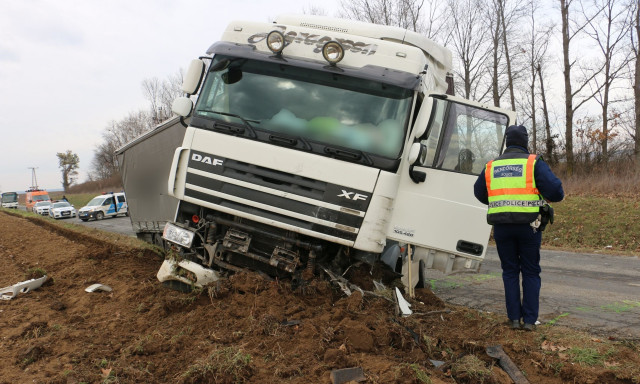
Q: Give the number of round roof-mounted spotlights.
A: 2